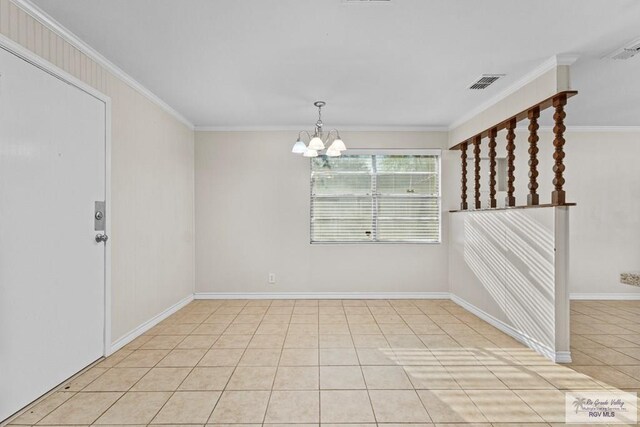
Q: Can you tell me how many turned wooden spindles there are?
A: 6